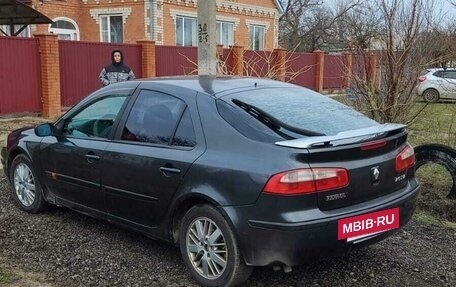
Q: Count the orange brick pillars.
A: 8